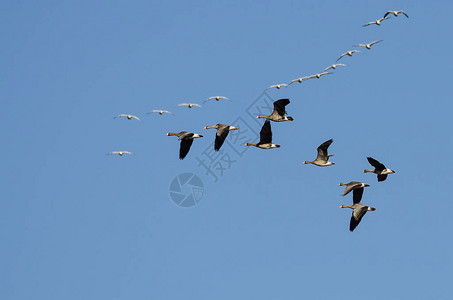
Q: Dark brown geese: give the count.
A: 8